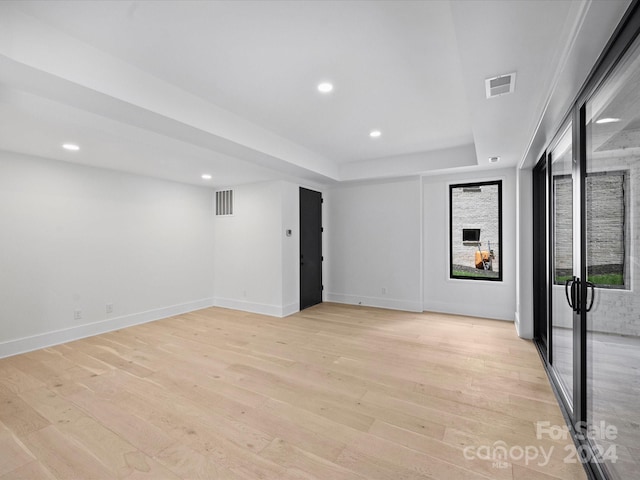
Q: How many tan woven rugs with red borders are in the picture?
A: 0